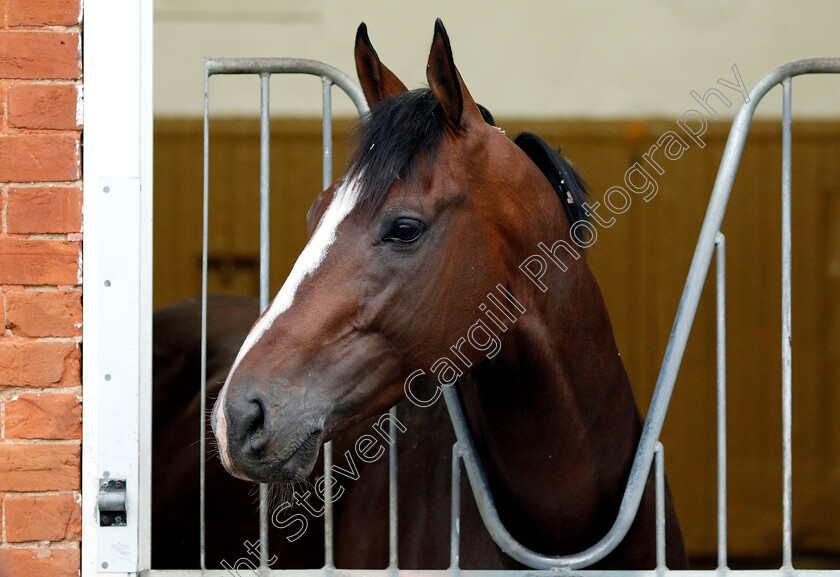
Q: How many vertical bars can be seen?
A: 8